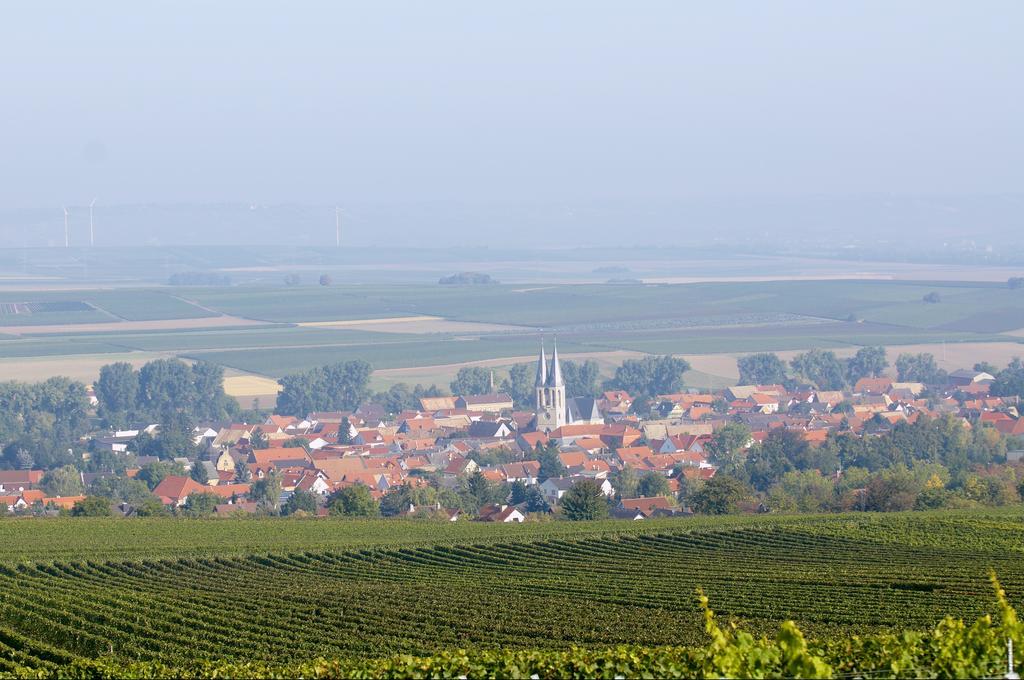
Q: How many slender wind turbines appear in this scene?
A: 3